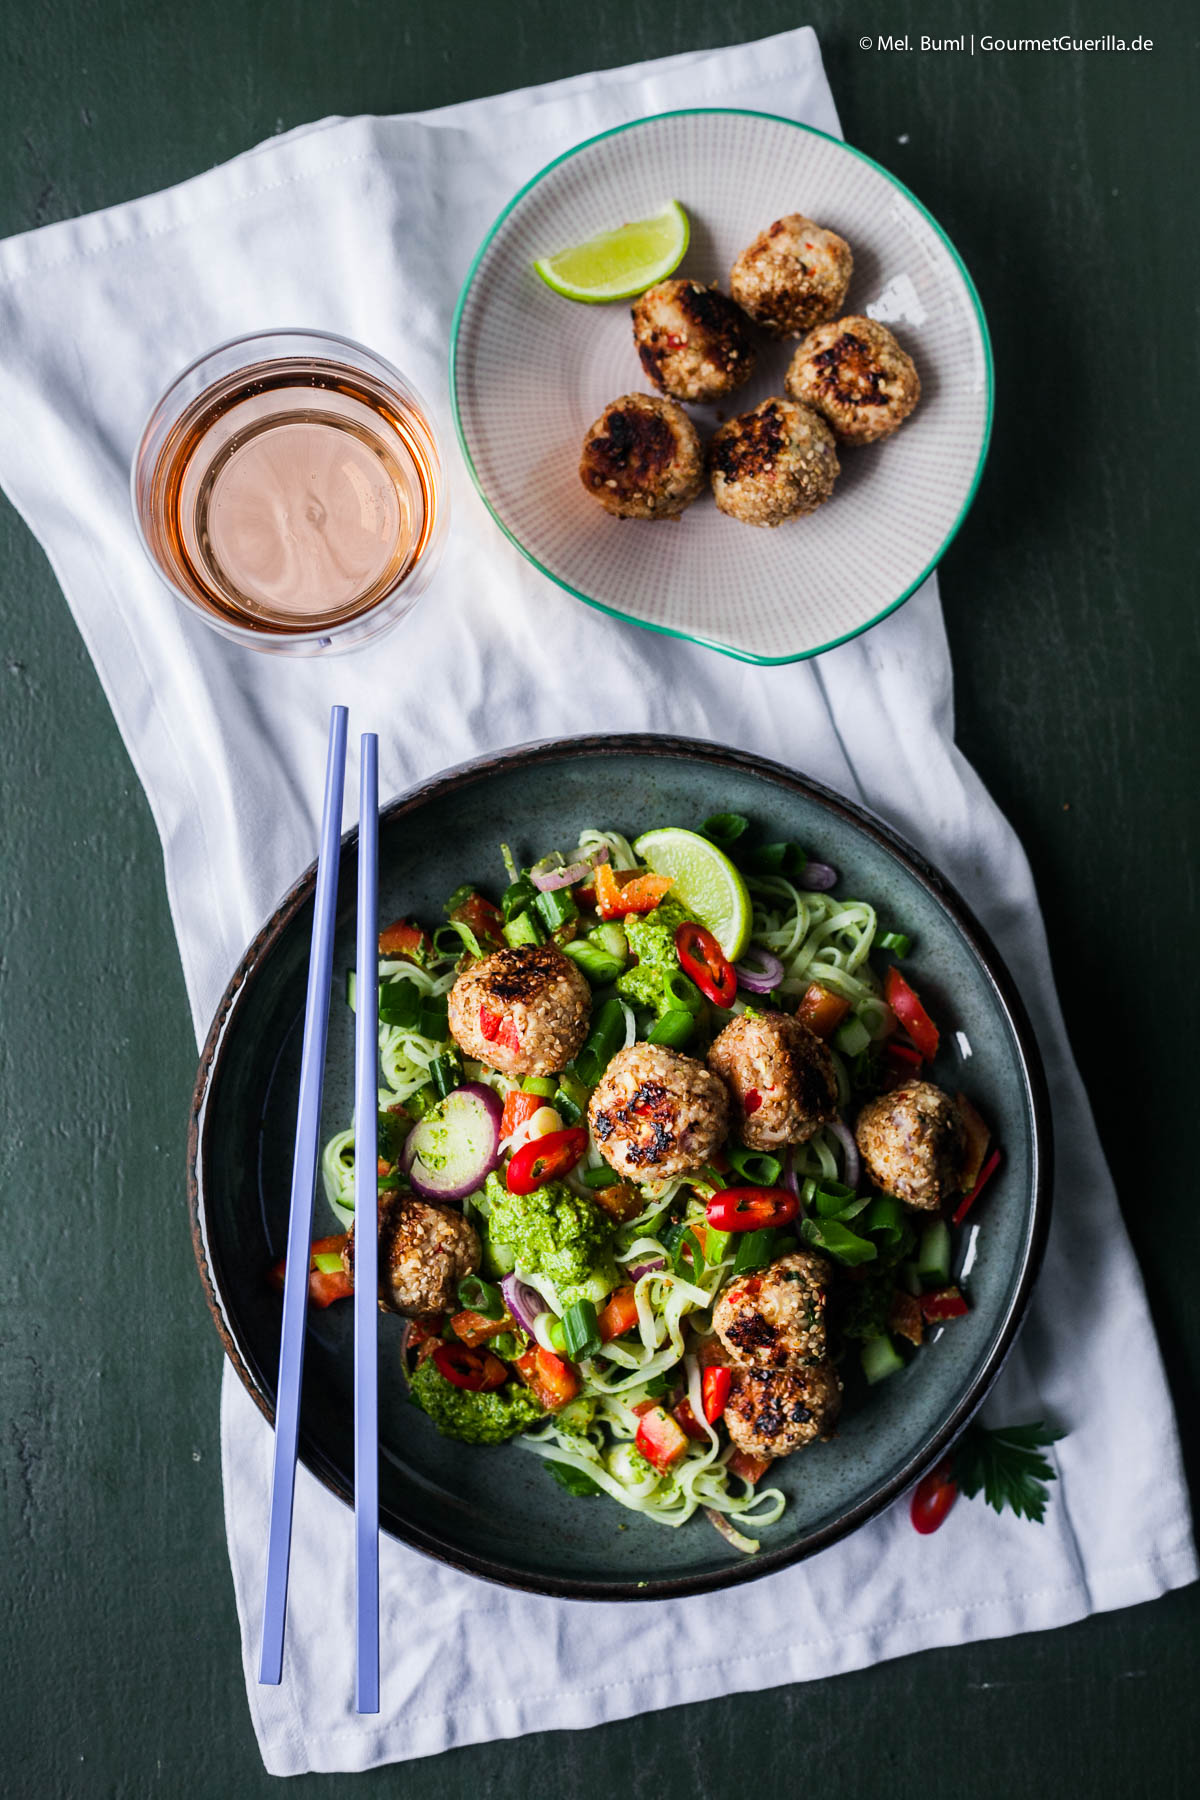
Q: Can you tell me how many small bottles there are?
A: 0